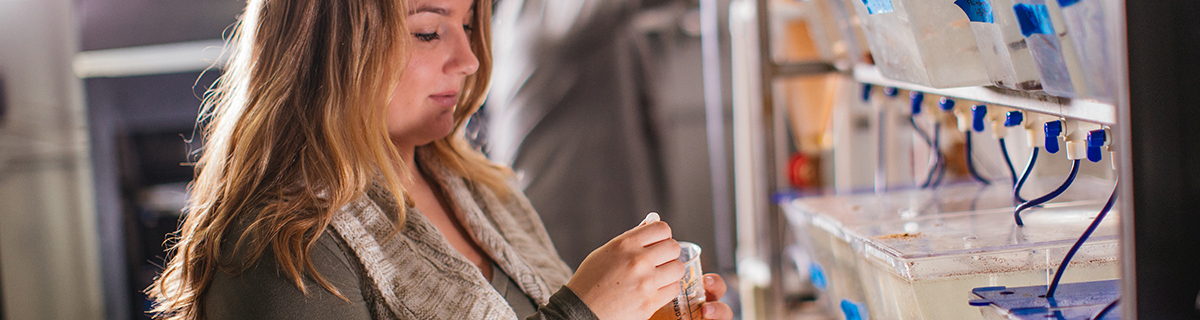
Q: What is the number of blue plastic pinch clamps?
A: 8